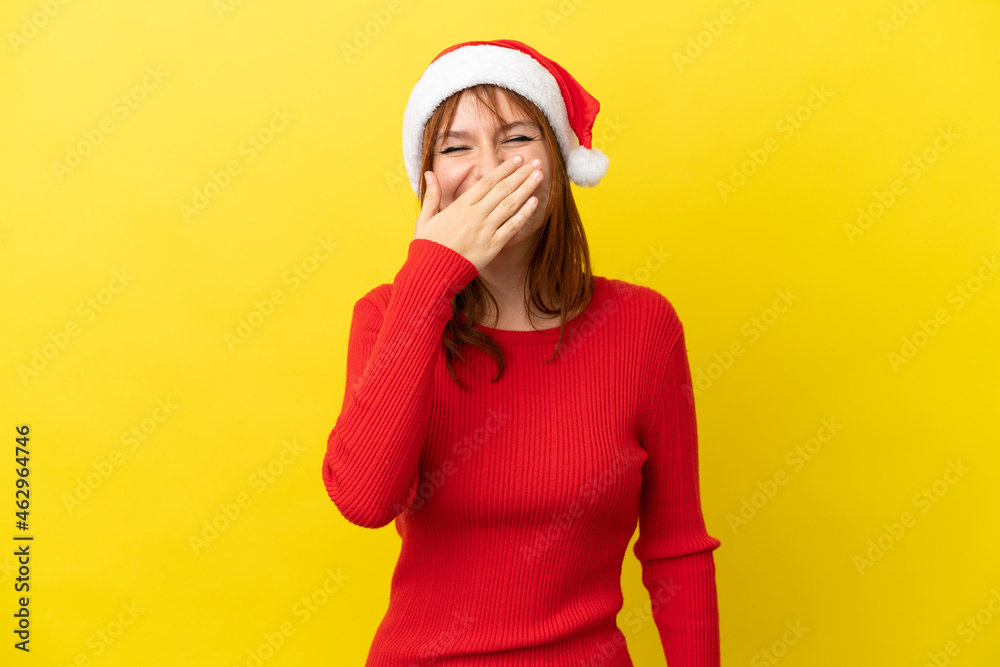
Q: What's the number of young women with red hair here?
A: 1